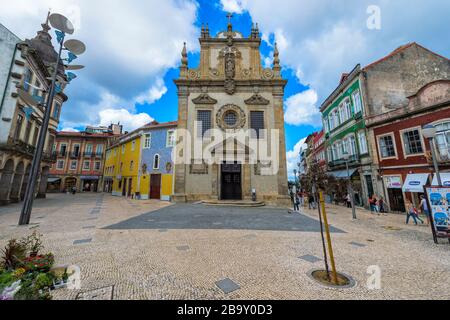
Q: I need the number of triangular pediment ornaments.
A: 3